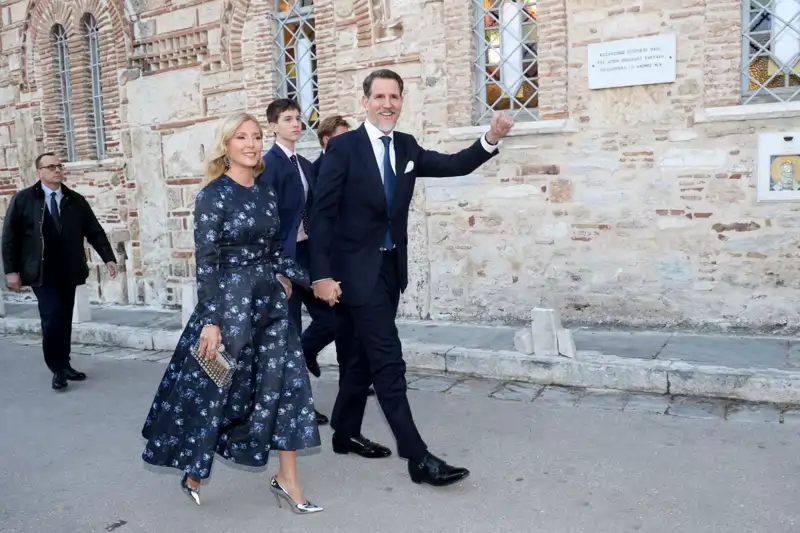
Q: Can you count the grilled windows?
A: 5